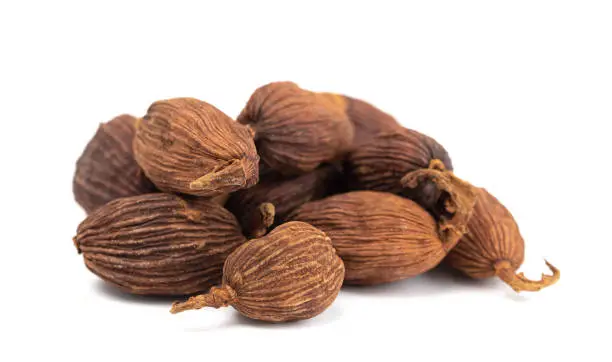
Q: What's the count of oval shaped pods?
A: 10